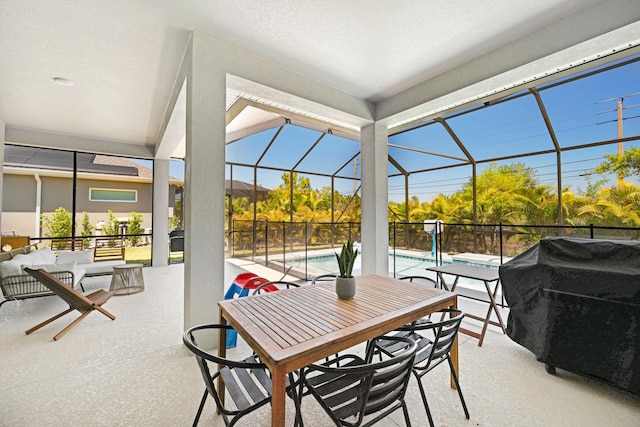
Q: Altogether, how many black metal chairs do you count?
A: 6